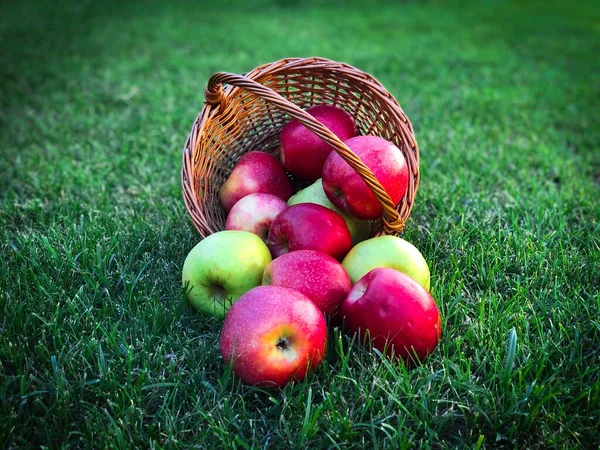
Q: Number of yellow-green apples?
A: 3